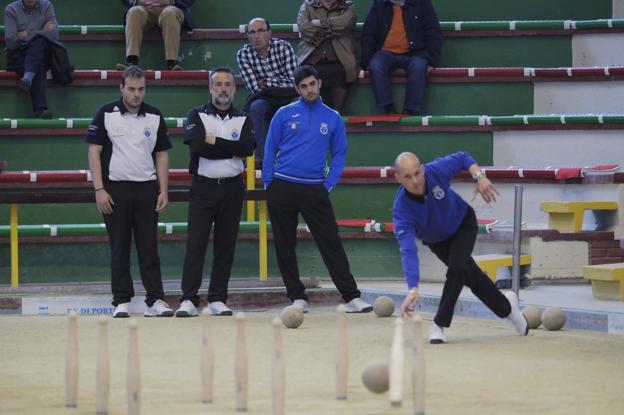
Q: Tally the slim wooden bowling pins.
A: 9